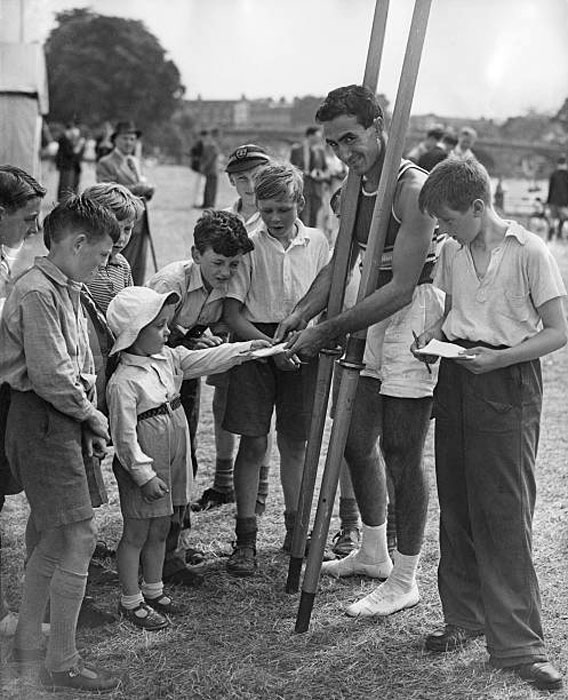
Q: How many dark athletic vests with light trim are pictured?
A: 1